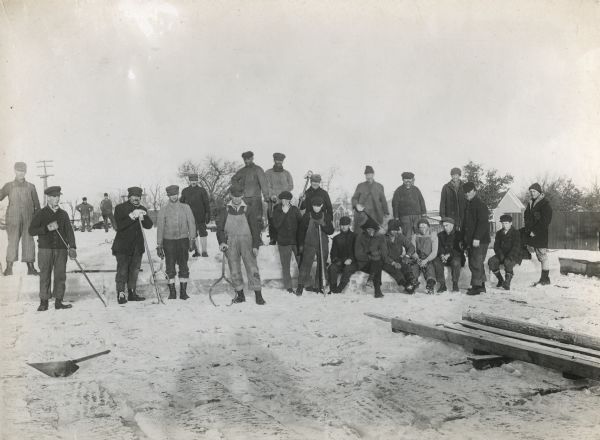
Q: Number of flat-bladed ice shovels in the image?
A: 1